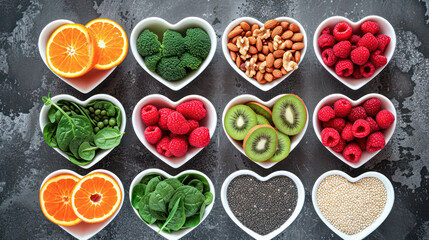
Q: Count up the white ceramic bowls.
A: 12